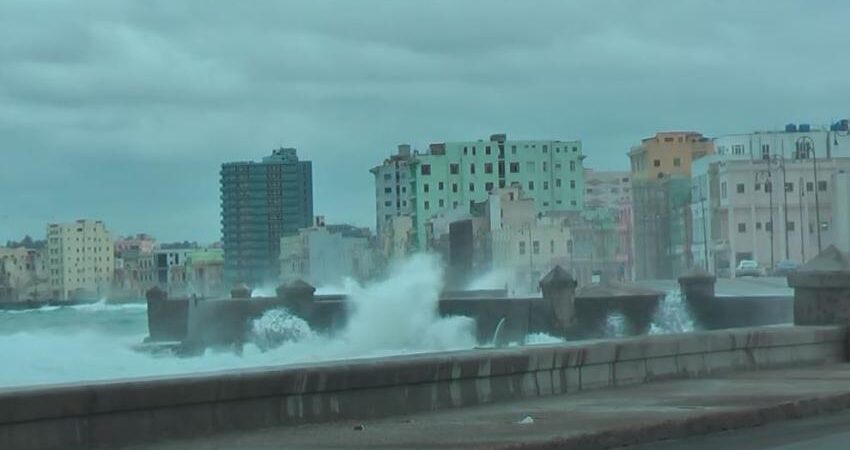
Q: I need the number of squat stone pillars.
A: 6